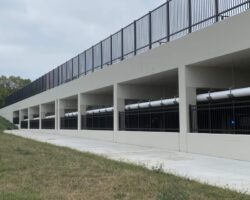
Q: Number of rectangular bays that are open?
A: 8